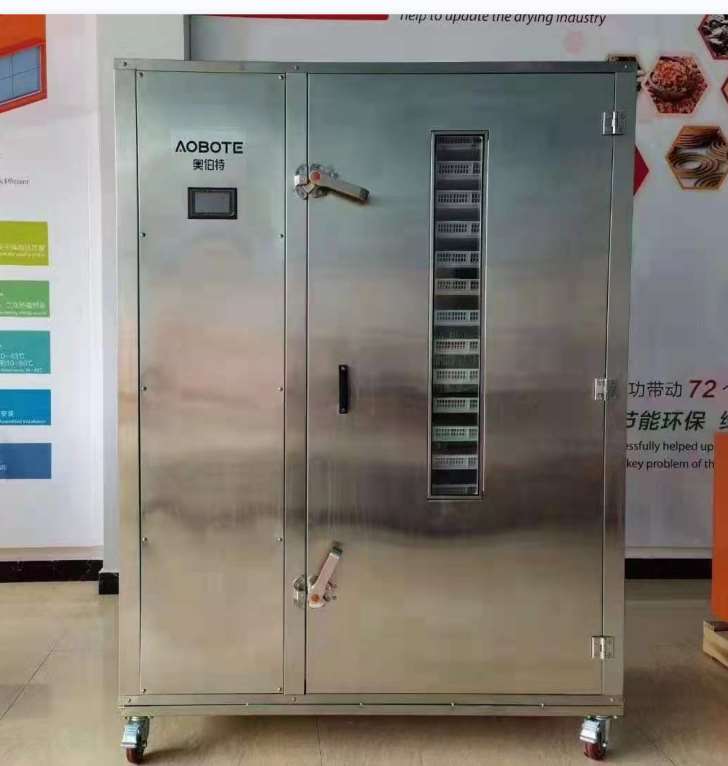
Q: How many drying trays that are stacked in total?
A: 13